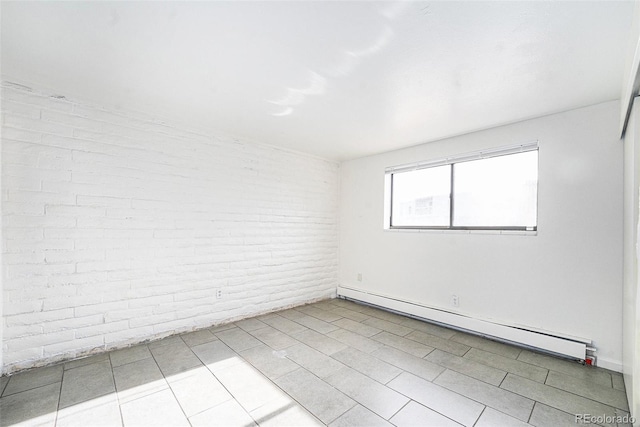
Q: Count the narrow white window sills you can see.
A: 1